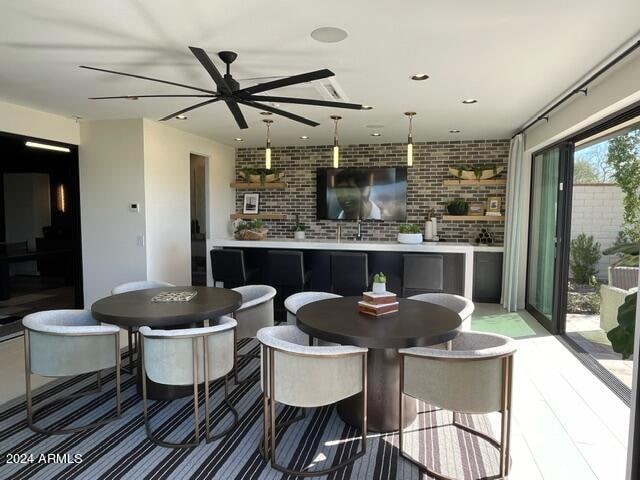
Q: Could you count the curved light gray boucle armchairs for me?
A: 8